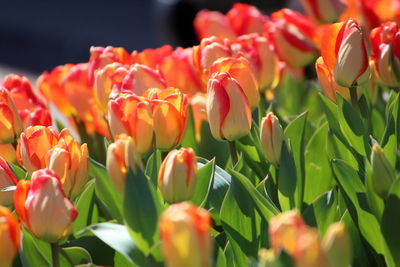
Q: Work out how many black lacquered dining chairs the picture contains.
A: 0